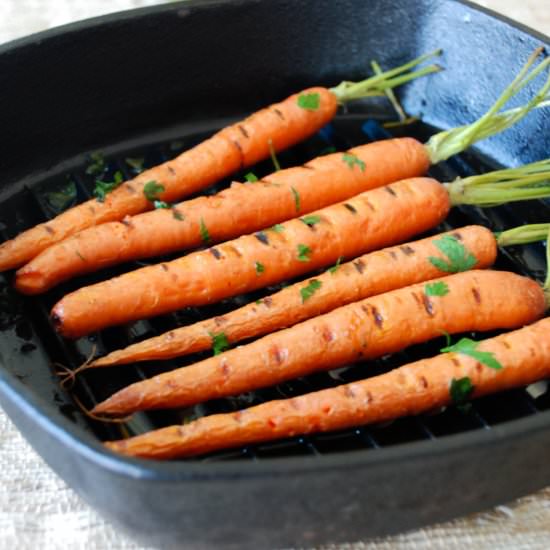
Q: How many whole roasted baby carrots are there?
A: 6